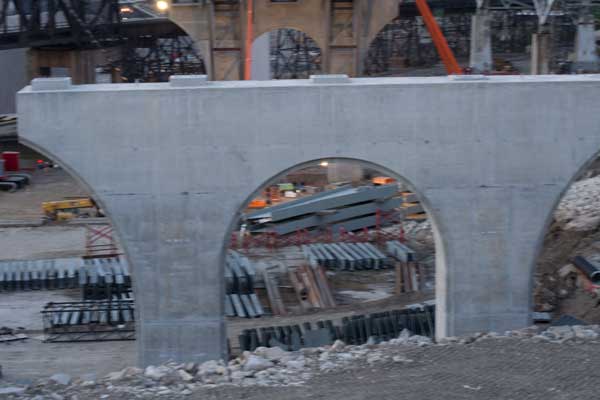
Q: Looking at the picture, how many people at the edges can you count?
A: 0